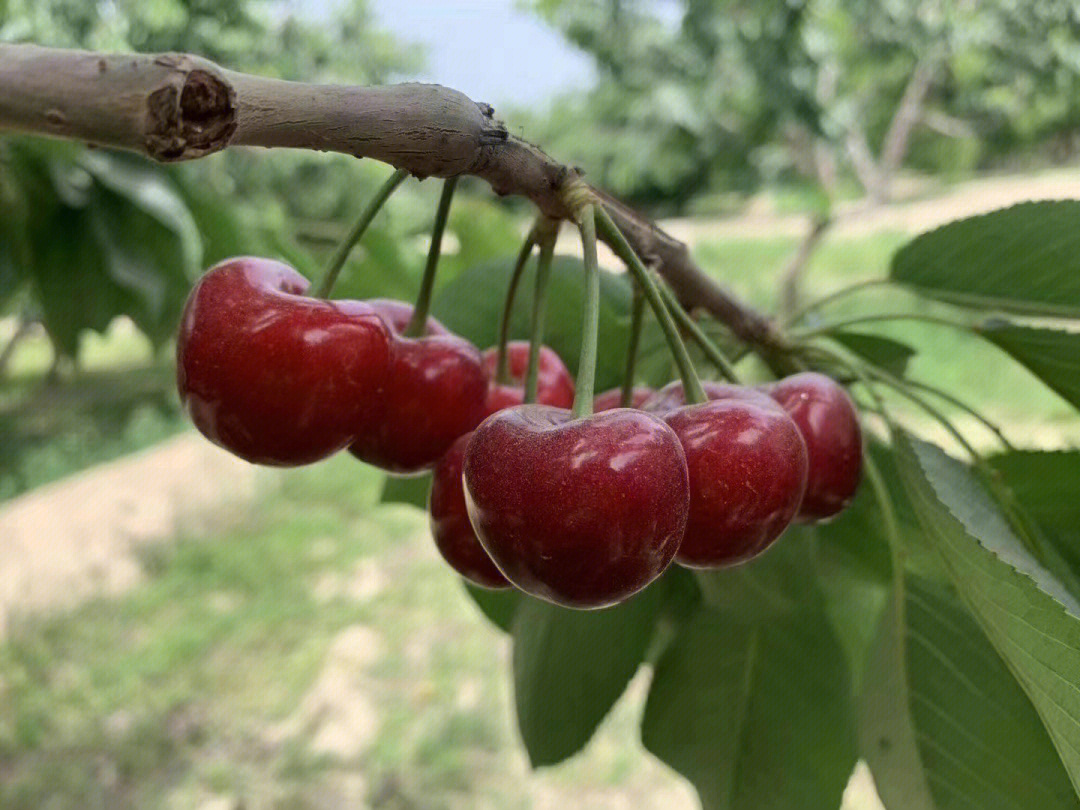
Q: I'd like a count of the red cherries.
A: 8